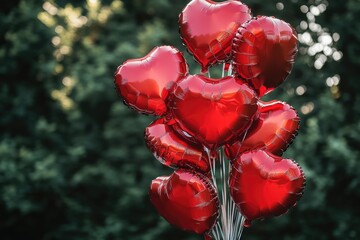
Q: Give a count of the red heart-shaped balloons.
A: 8